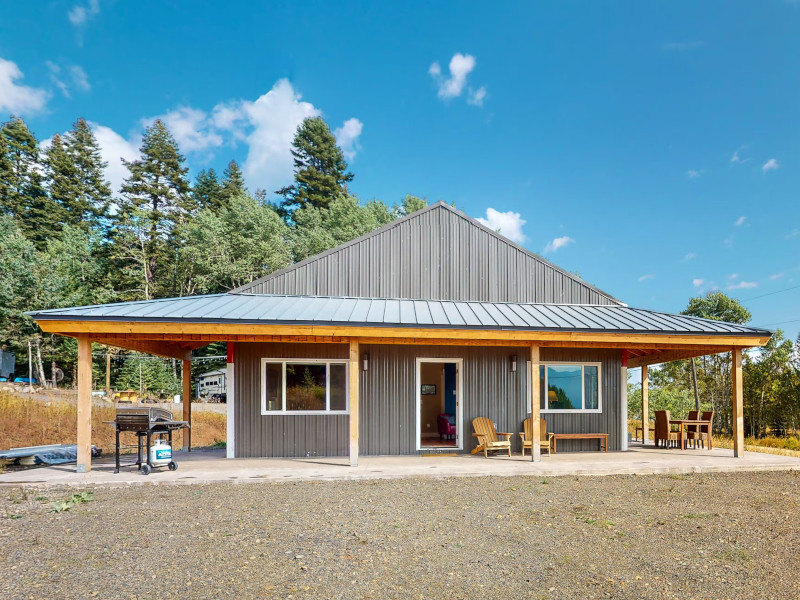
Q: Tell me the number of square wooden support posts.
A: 6